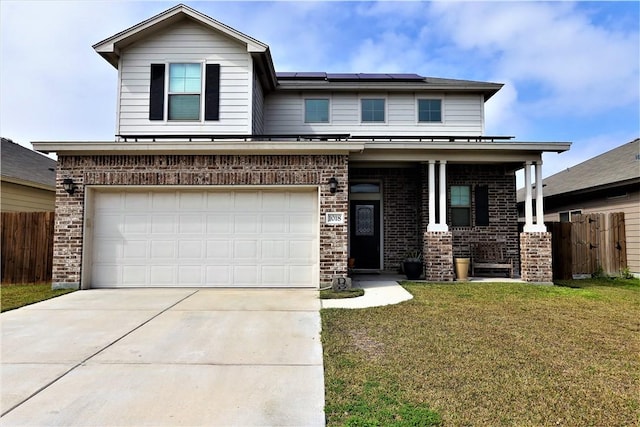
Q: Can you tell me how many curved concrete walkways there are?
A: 1